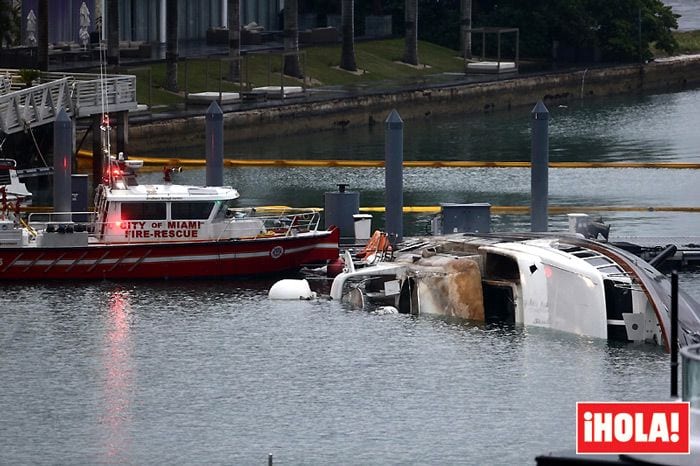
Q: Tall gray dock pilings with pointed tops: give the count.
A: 4